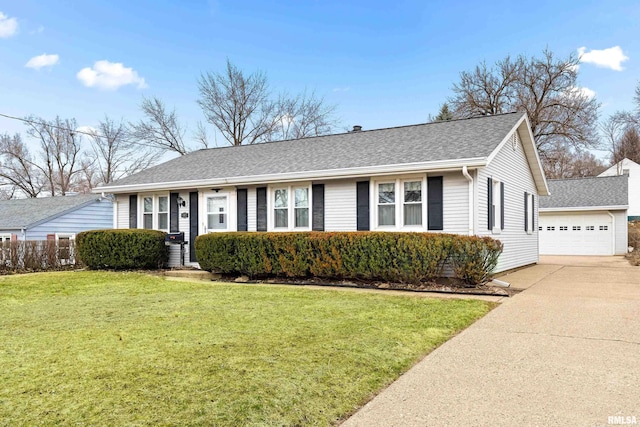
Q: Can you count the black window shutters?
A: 12